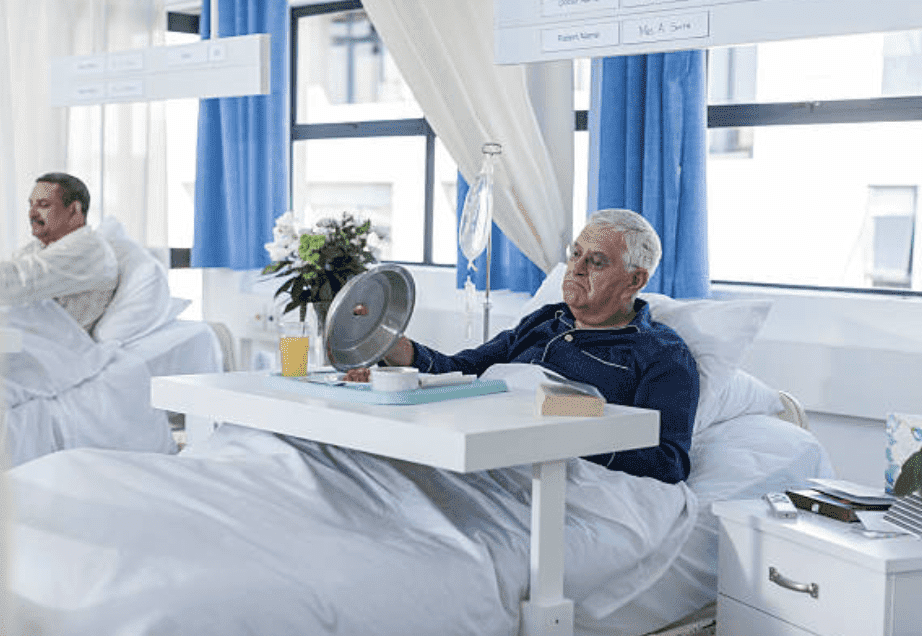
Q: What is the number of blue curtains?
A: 3